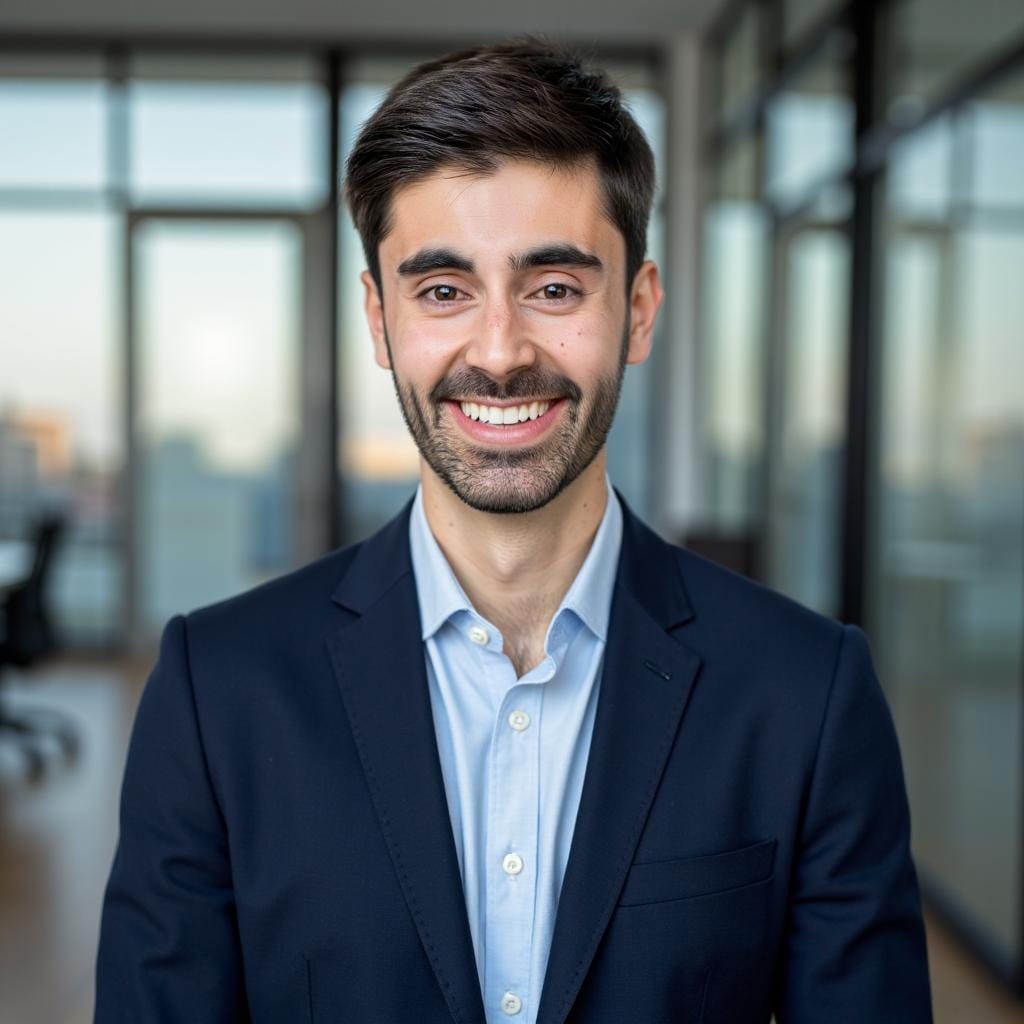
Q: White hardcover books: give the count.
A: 0